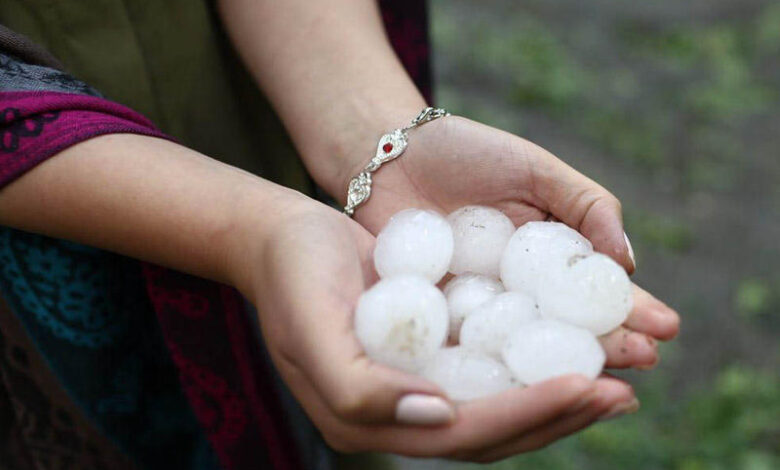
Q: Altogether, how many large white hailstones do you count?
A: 9